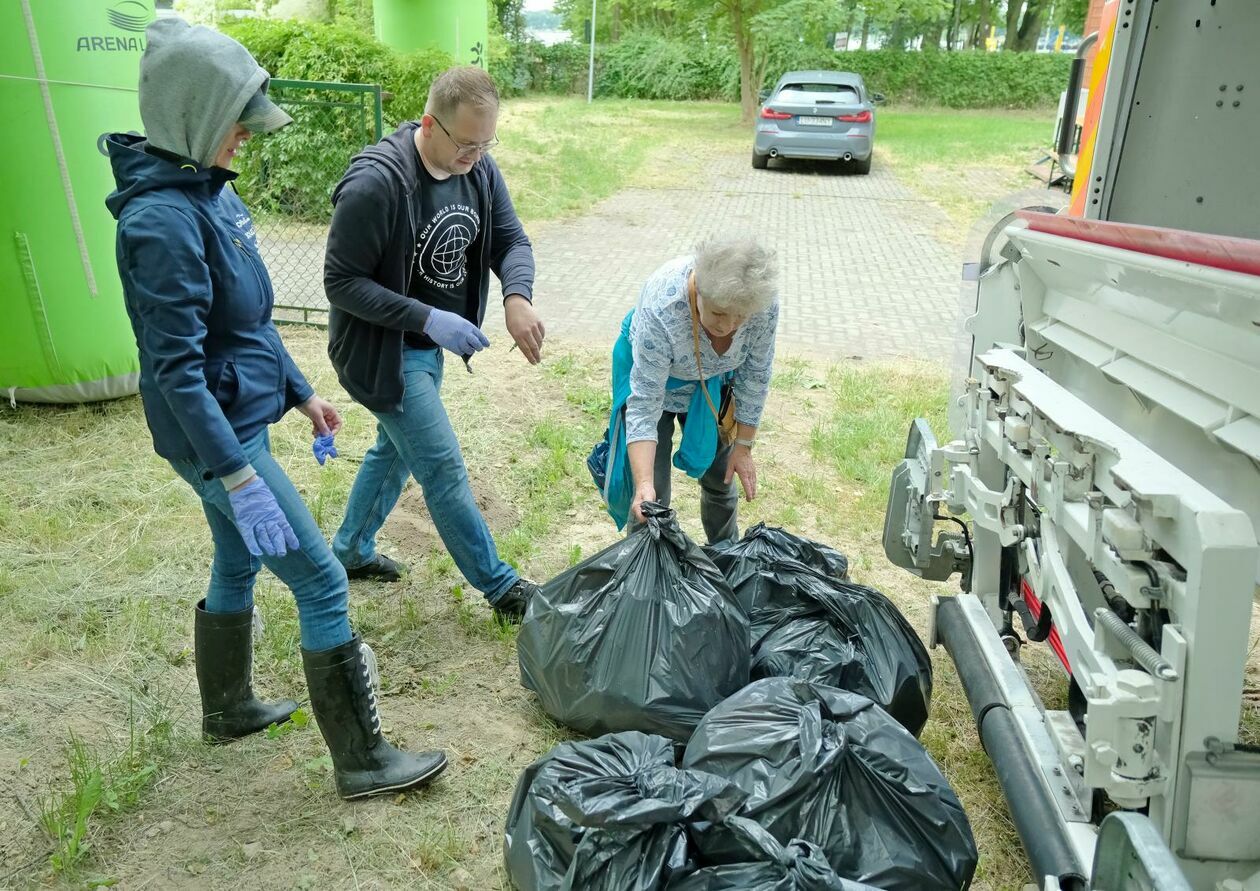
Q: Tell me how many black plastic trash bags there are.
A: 6